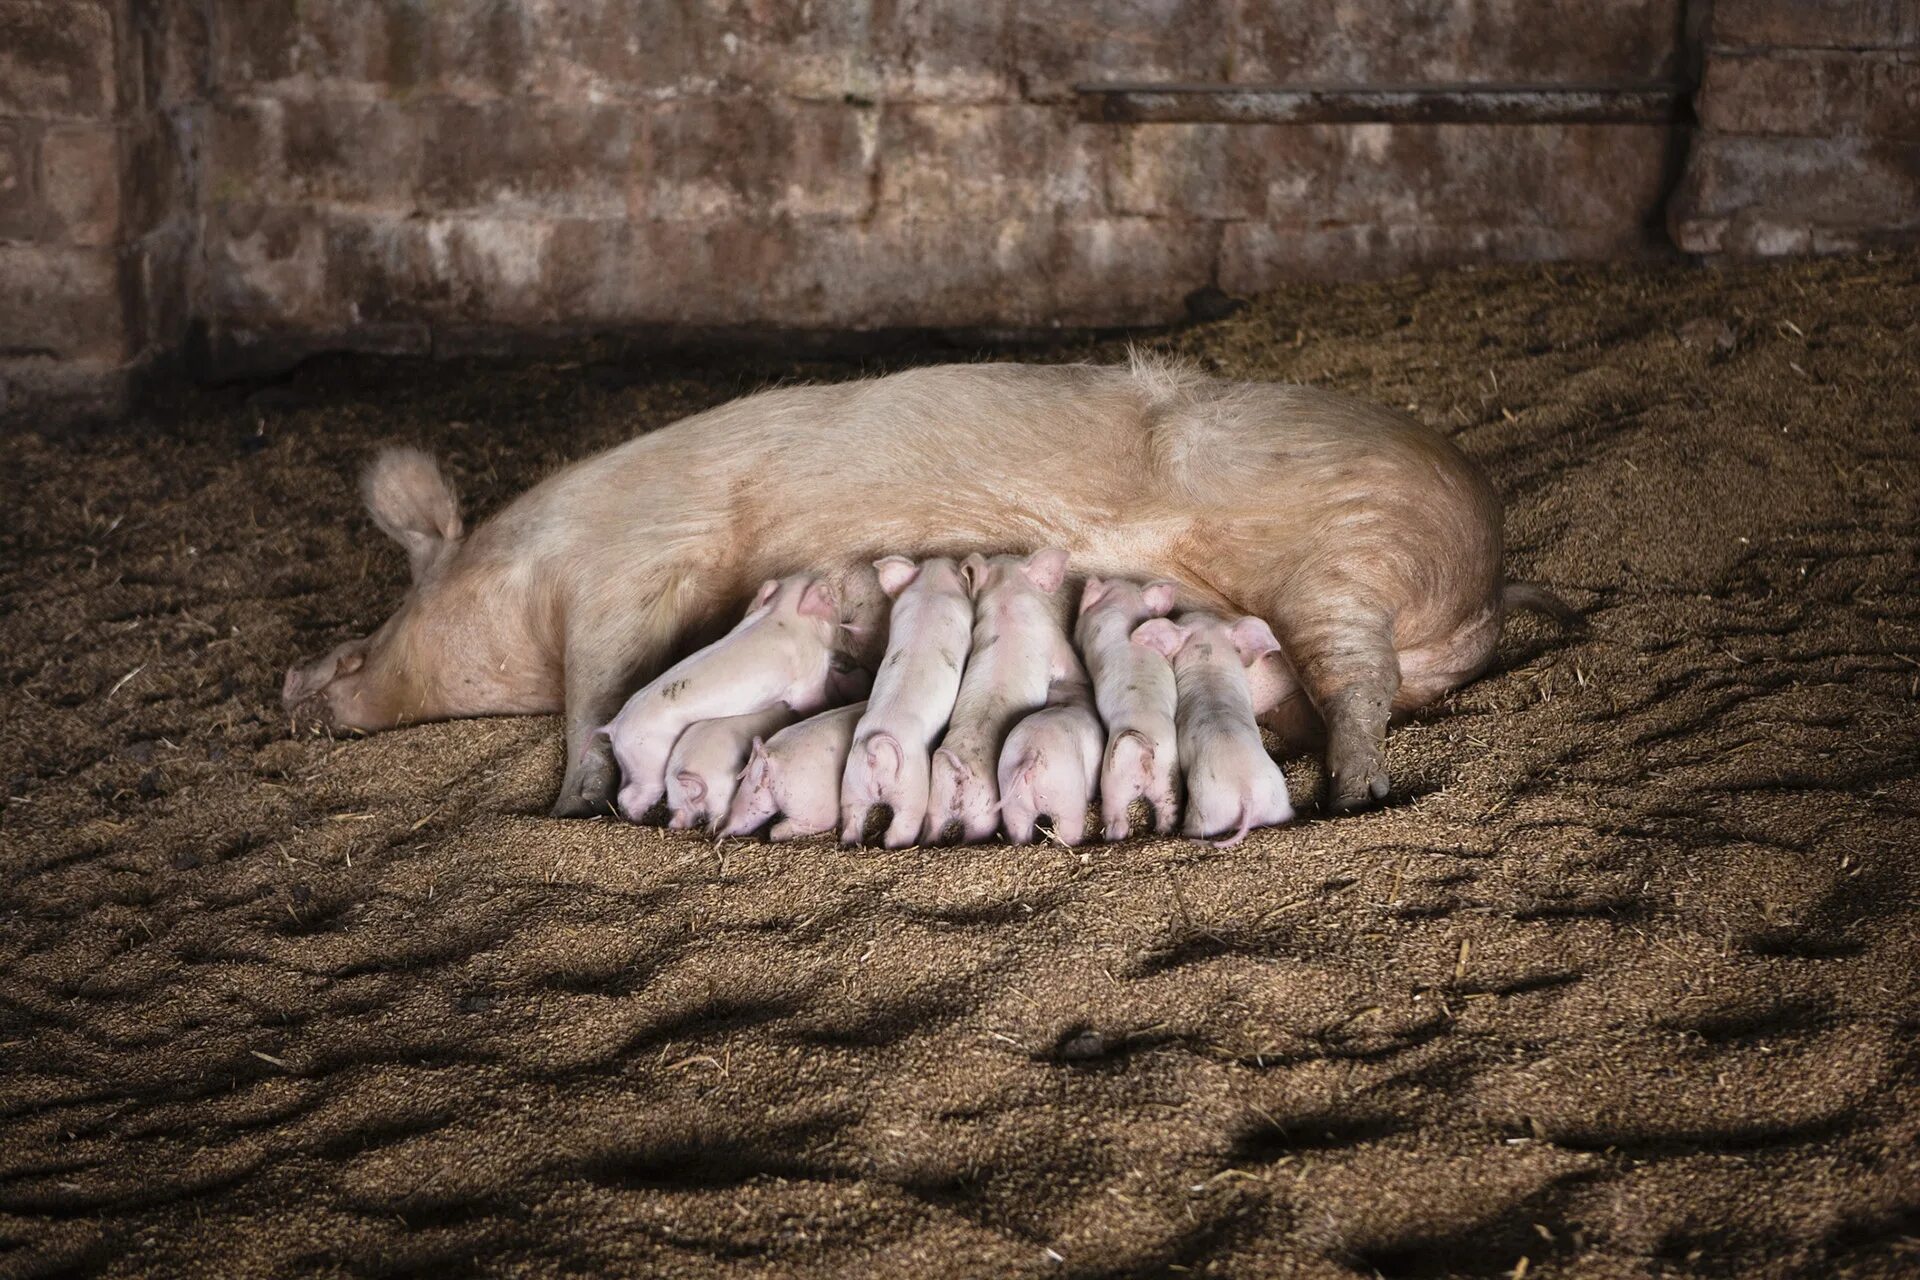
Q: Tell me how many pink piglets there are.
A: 8